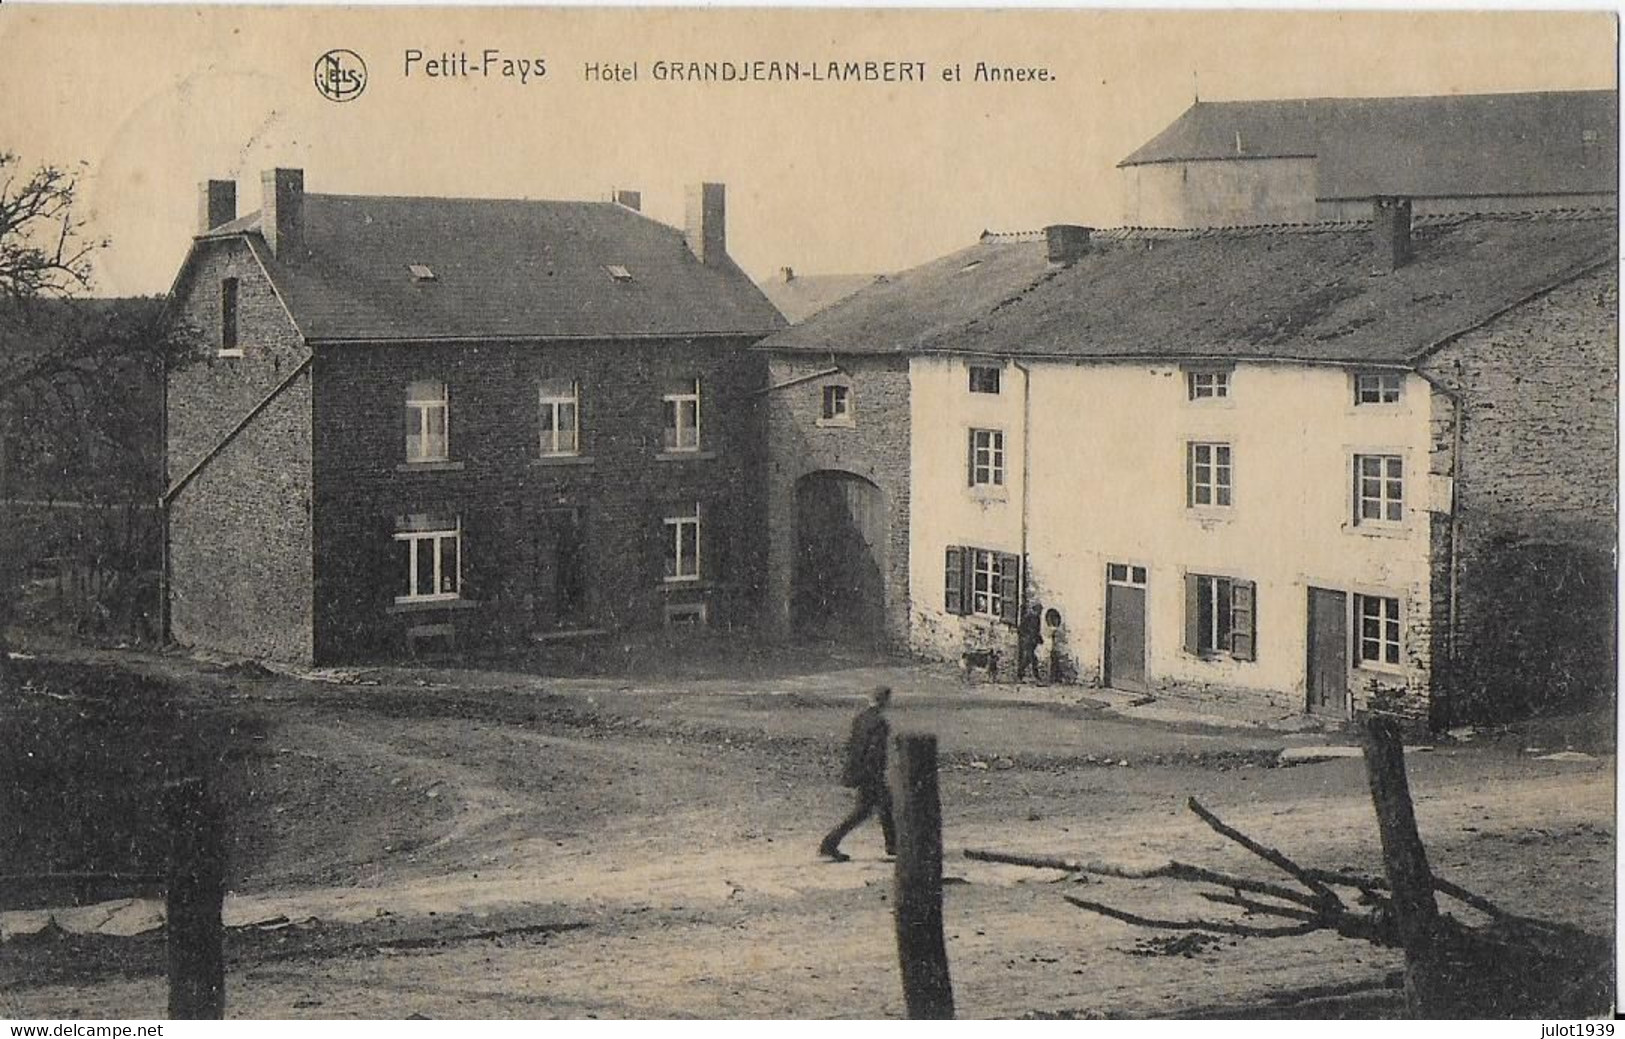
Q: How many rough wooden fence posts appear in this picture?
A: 3